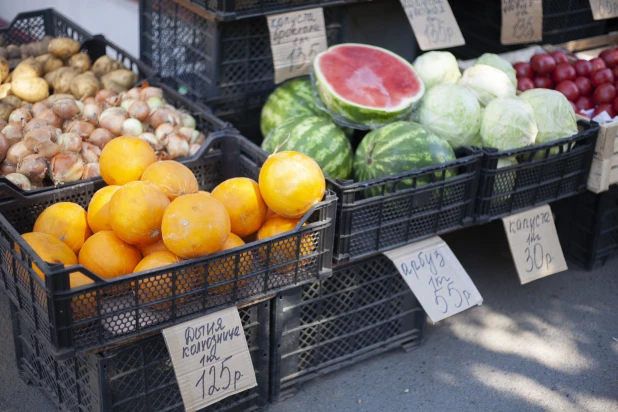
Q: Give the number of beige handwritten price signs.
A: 7